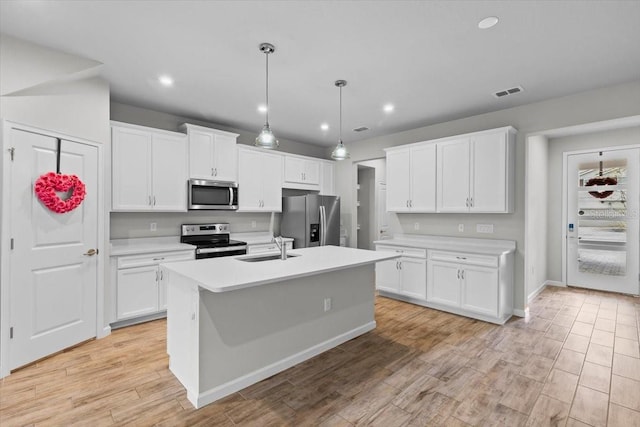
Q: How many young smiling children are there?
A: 0